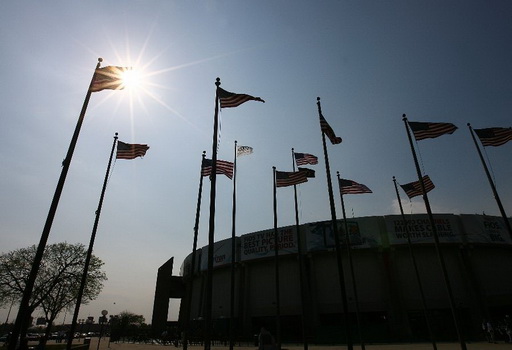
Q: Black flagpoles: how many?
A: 12